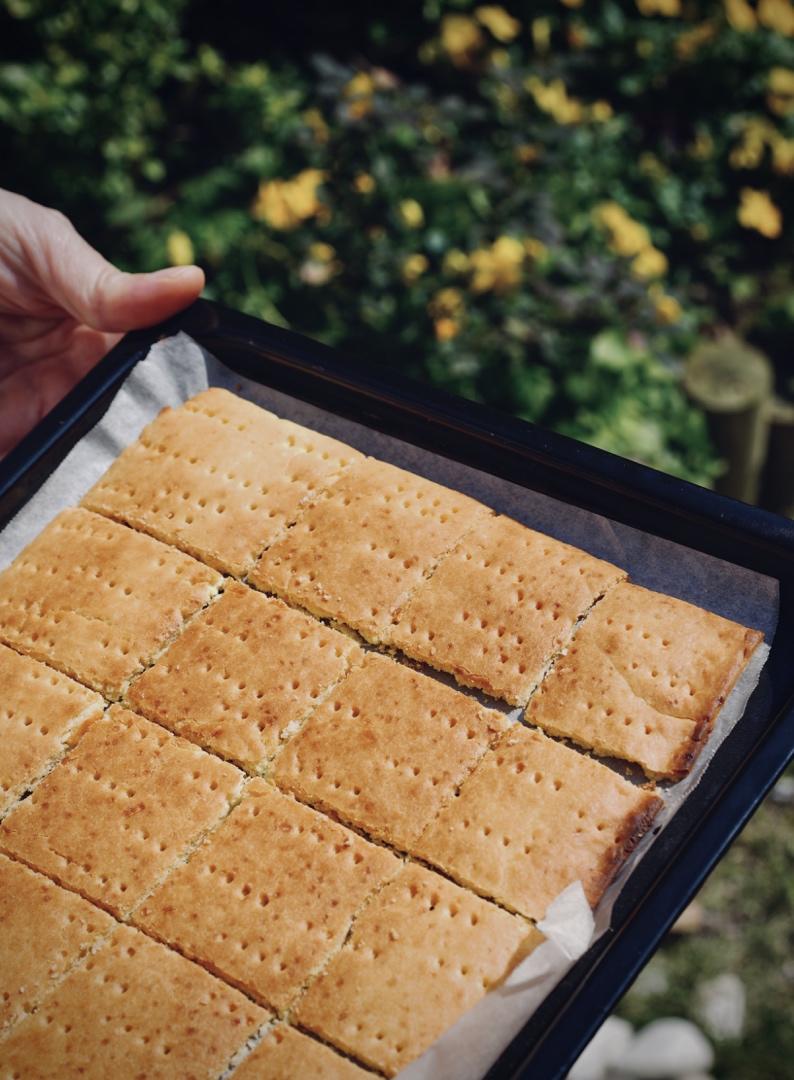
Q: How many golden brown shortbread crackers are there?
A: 15